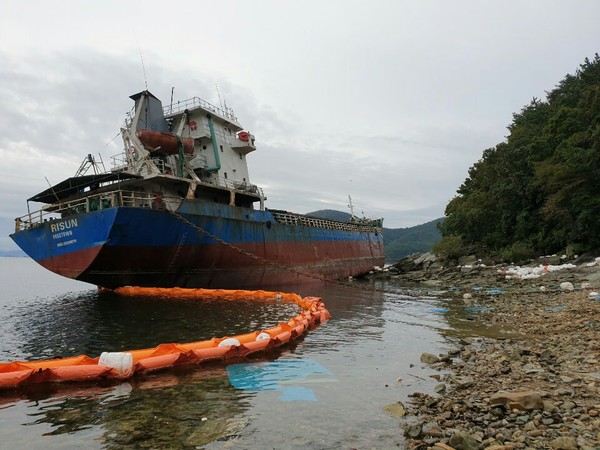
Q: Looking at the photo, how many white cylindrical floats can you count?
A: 3